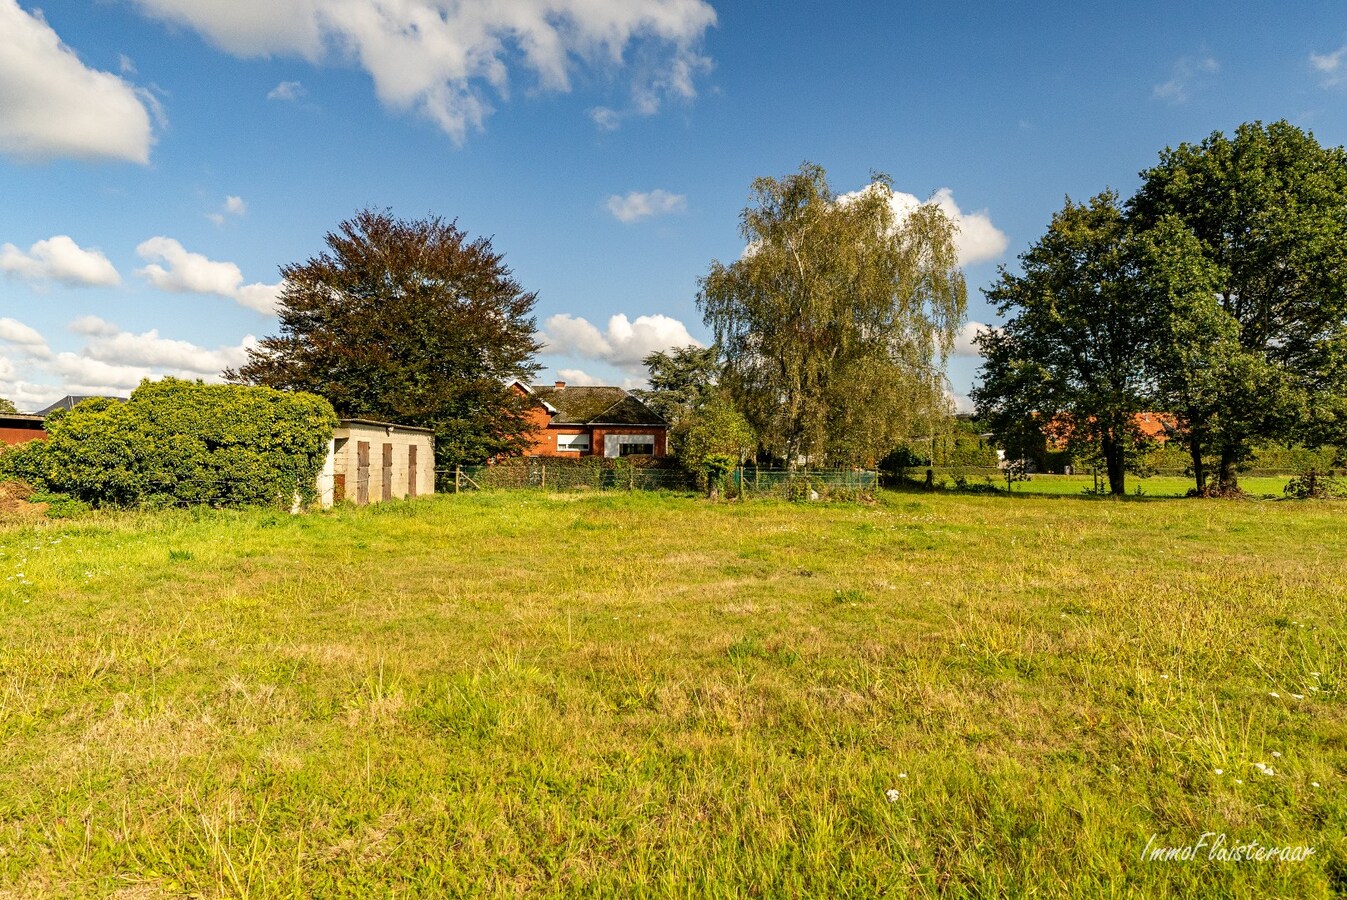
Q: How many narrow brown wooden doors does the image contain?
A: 3